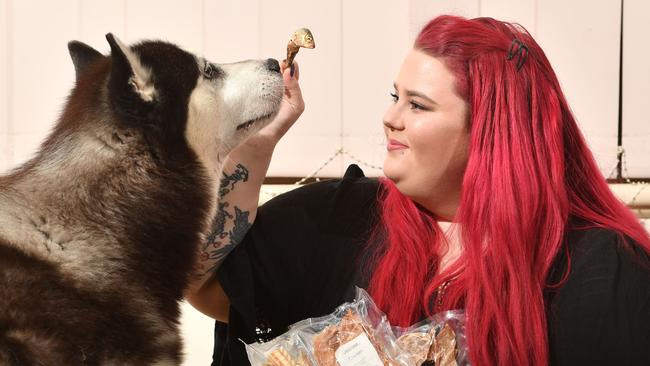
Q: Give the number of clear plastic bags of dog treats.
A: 3